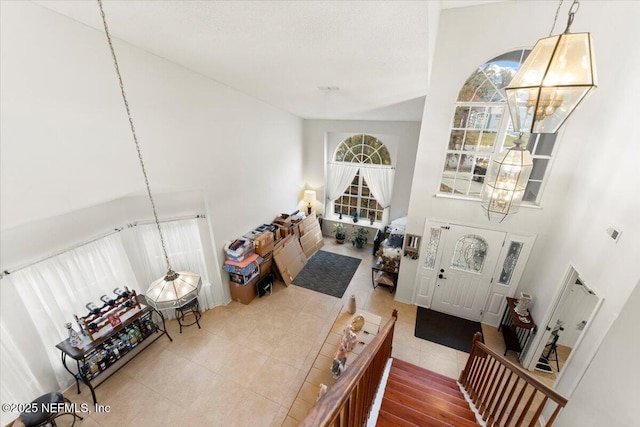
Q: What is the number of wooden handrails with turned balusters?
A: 2